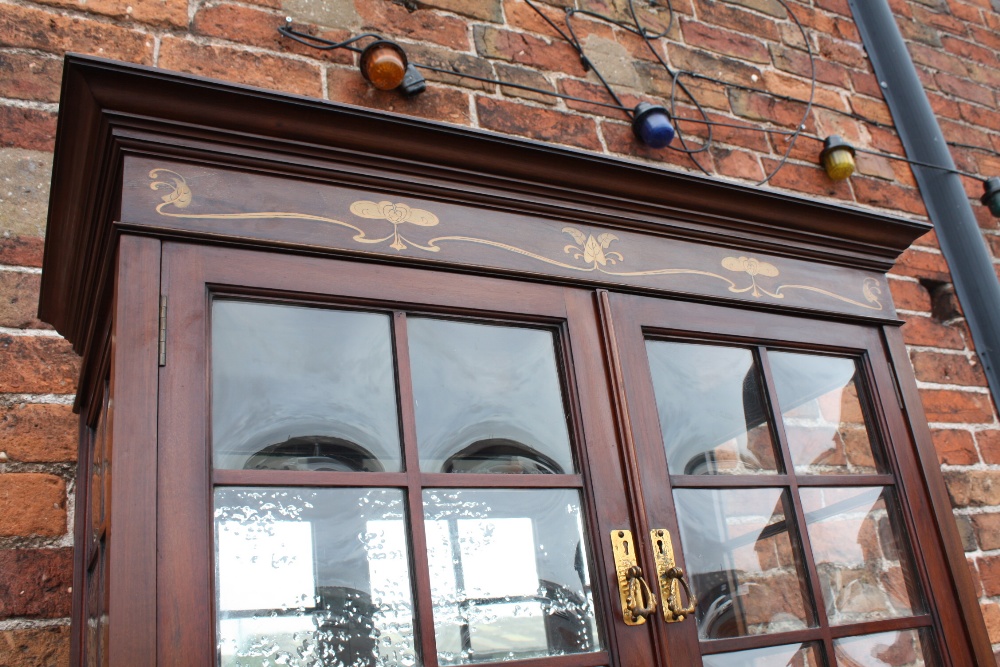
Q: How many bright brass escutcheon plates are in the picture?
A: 2